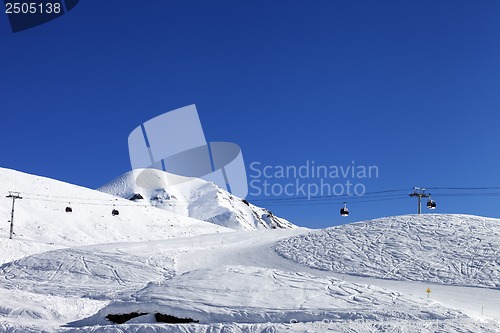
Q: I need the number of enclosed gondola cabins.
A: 4